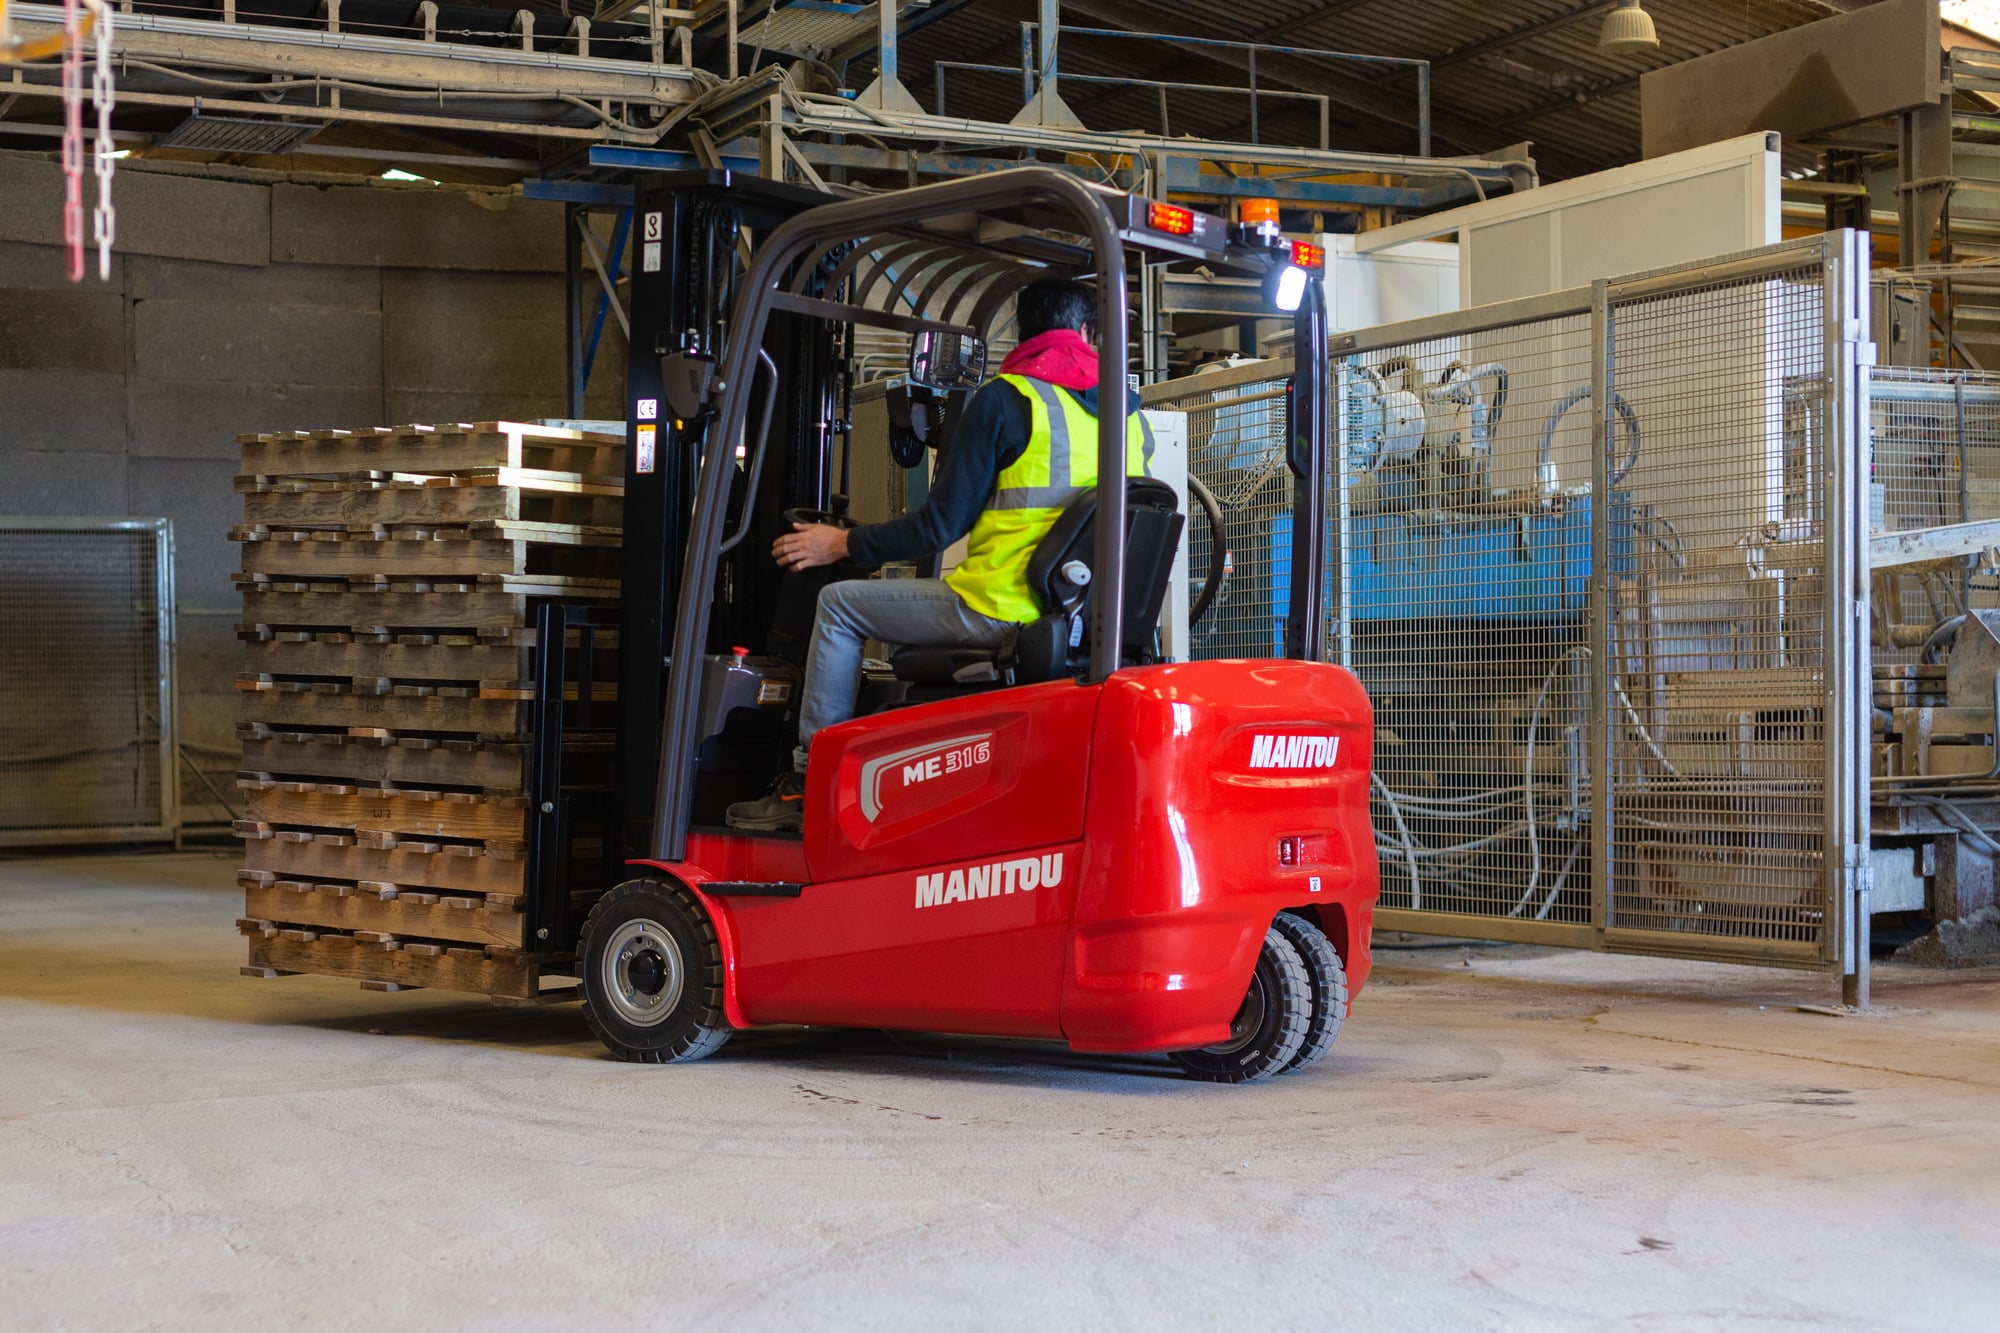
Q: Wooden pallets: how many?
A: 11